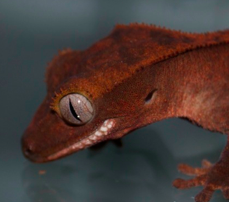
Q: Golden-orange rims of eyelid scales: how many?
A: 1